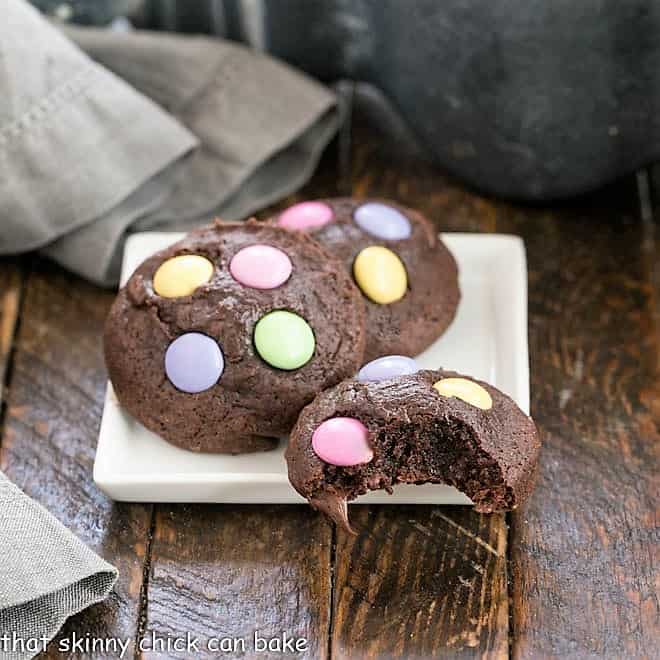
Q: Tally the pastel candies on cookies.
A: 10